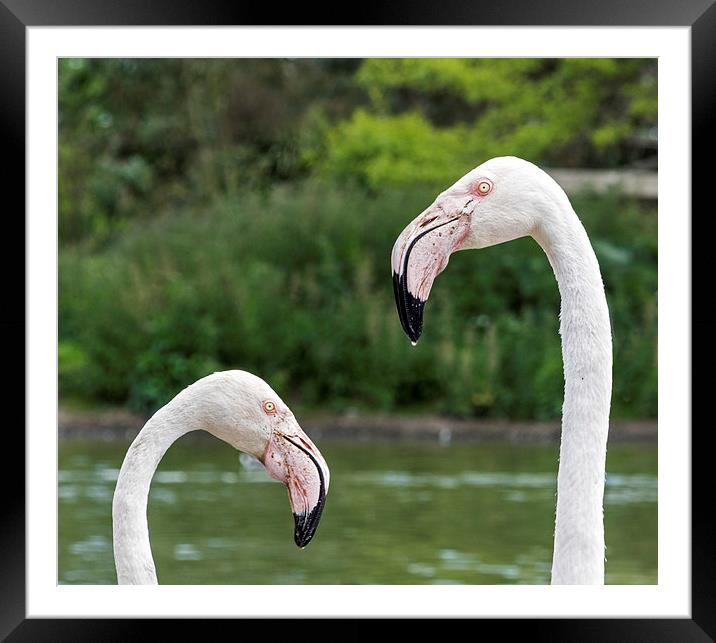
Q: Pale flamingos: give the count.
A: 2